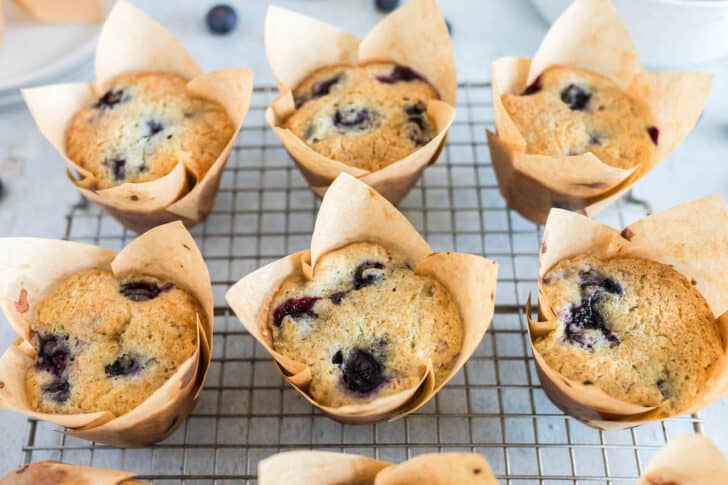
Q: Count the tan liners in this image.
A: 9